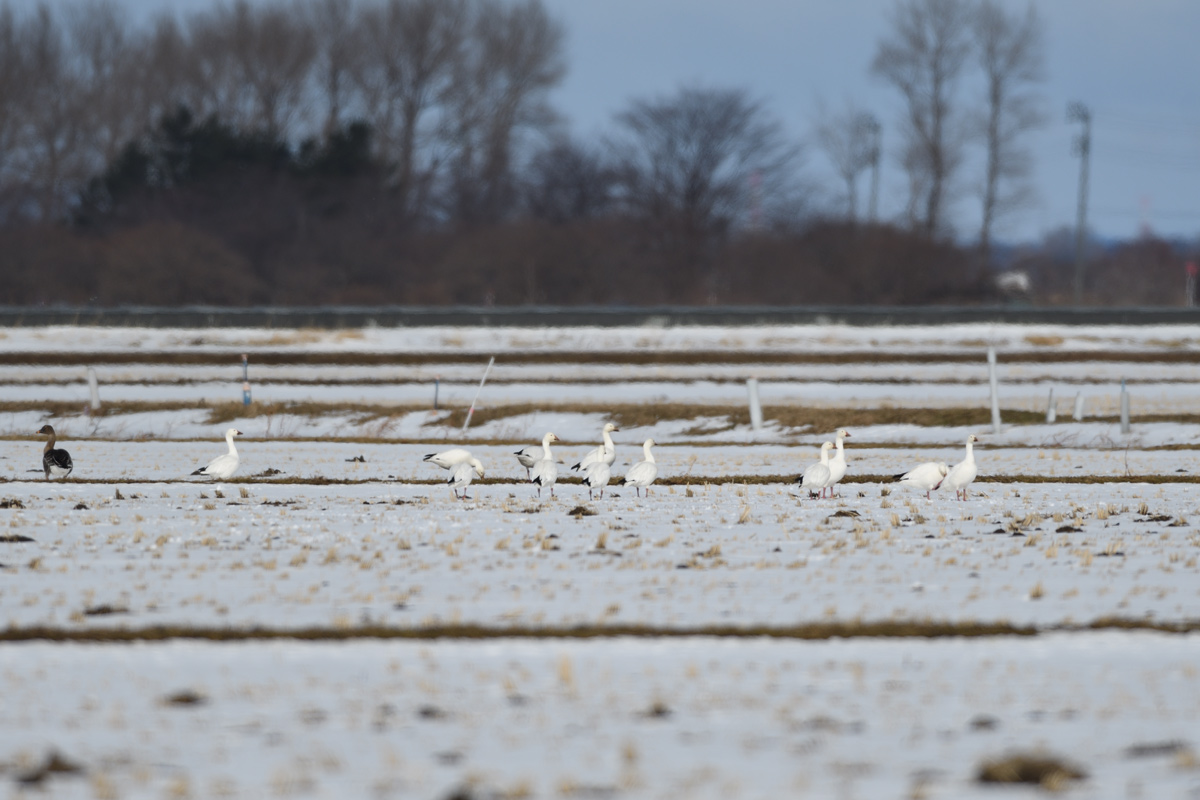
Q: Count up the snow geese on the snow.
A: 12